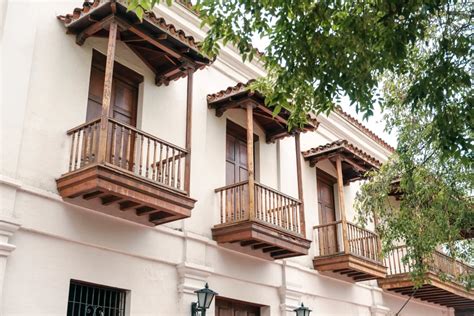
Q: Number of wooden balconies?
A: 4